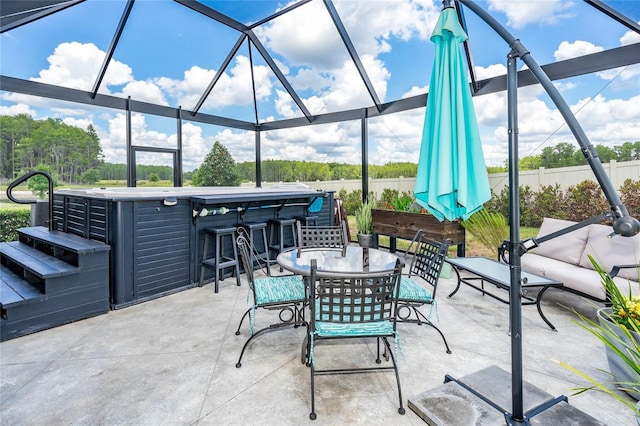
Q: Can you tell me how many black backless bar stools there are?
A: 4